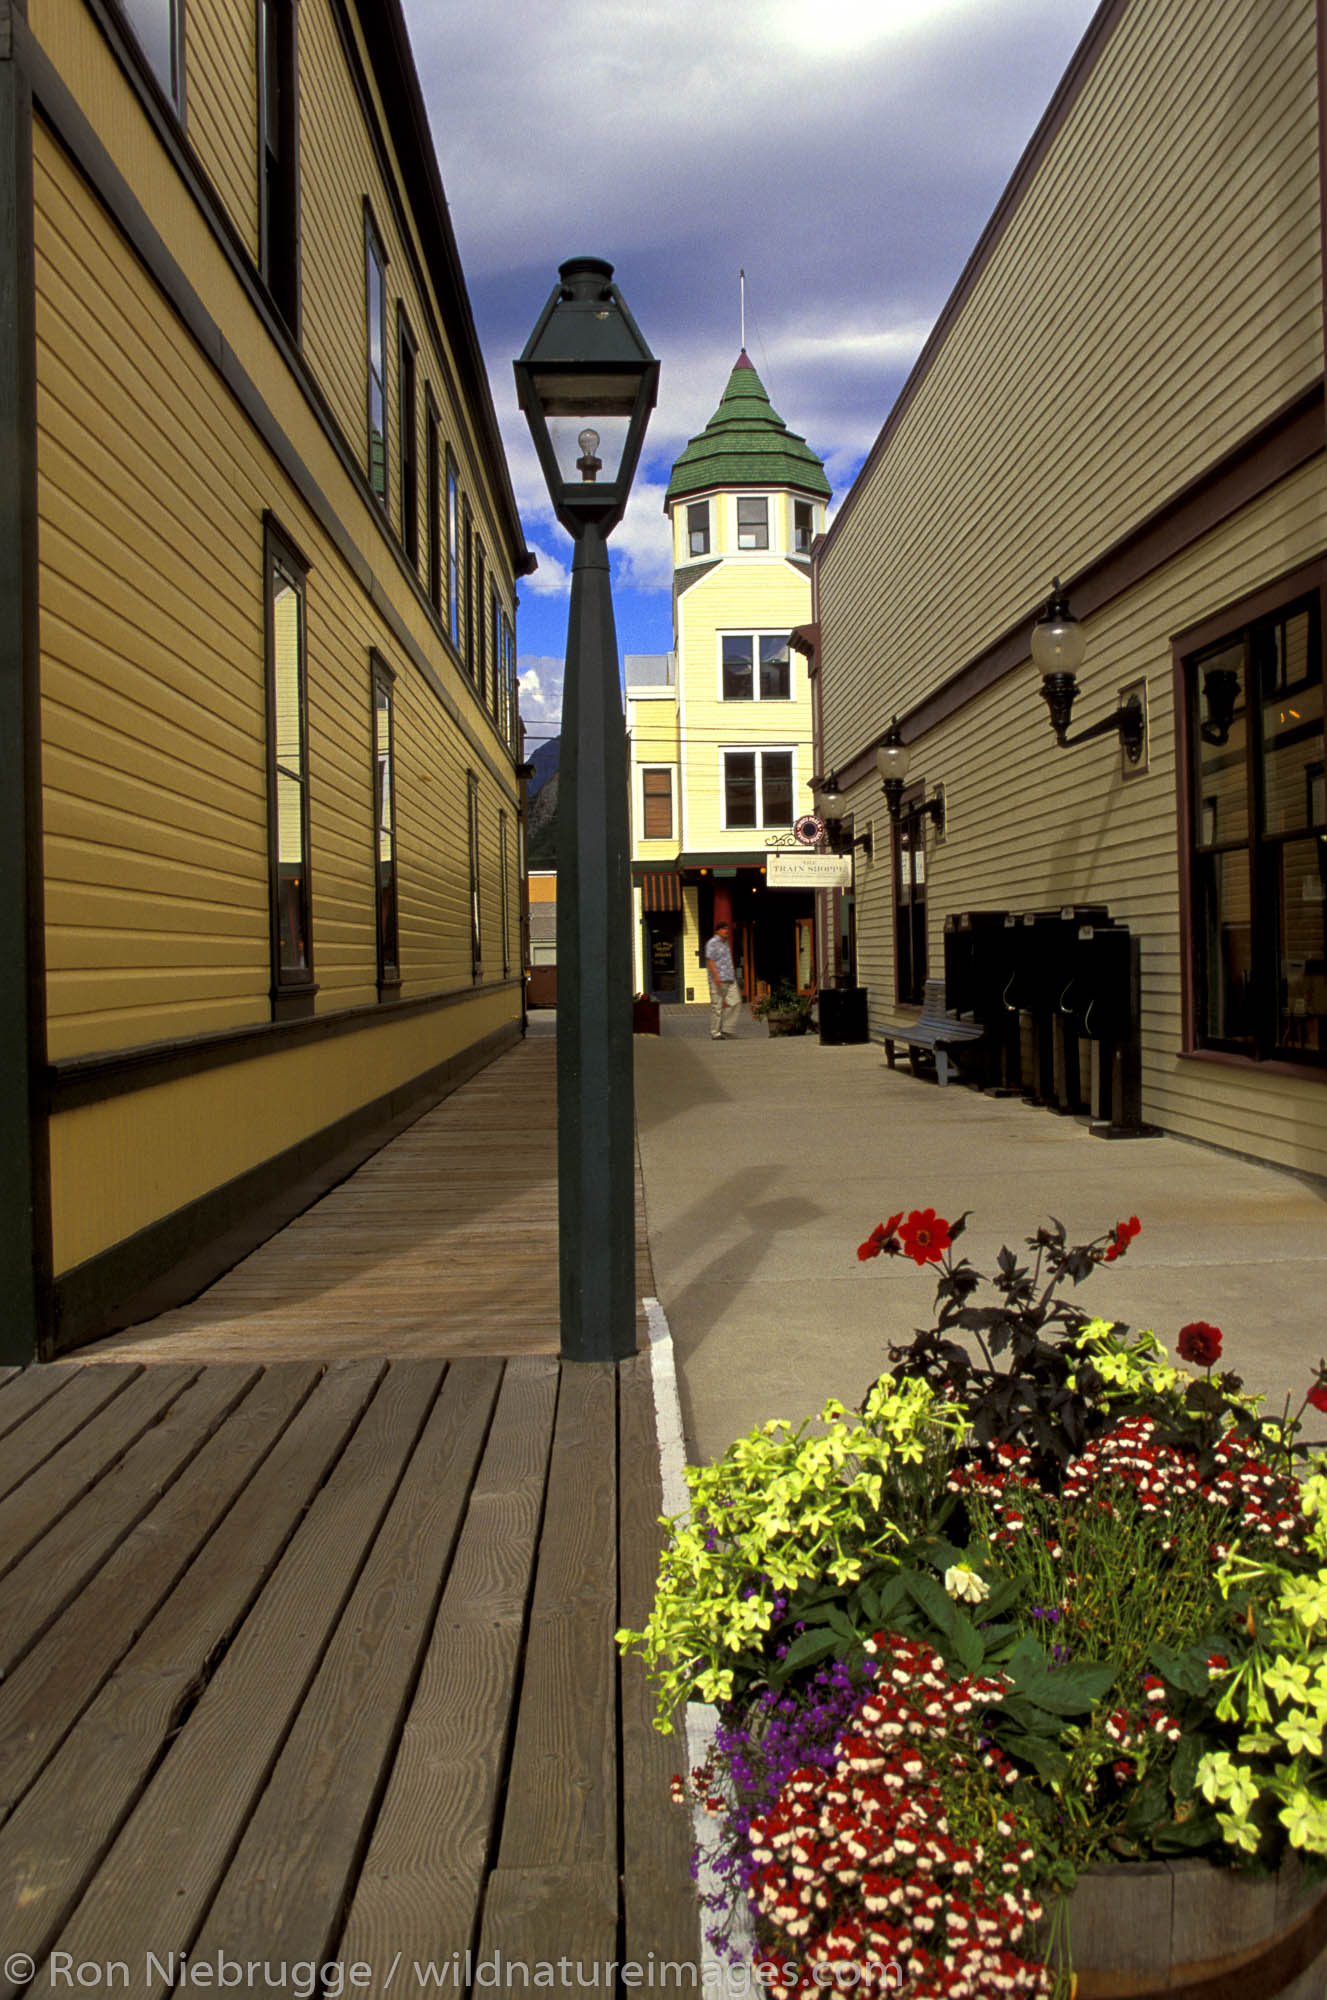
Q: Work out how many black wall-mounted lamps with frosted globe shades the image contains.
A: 3